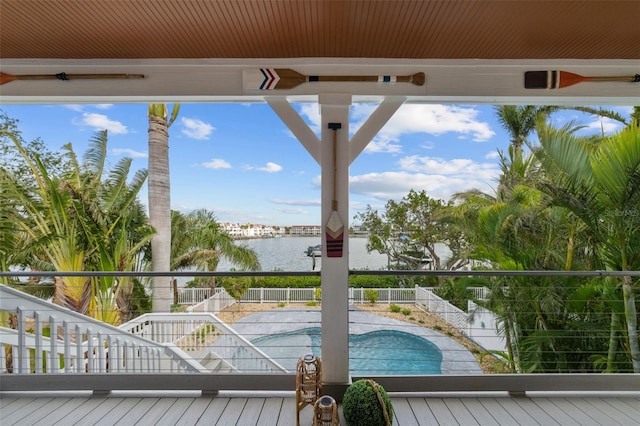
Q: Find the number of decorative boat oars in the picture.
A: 4